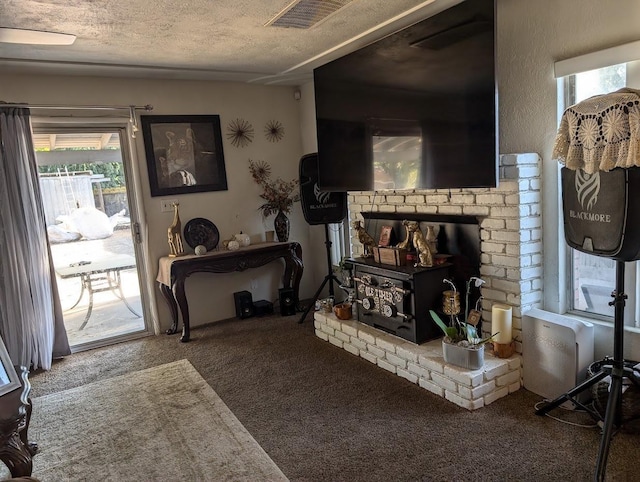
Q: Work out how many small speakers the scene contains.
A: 2